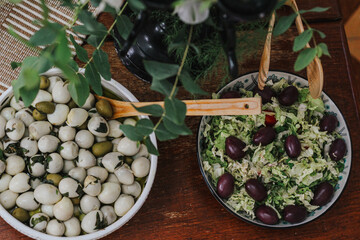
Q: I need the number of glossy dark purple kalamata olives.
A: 13